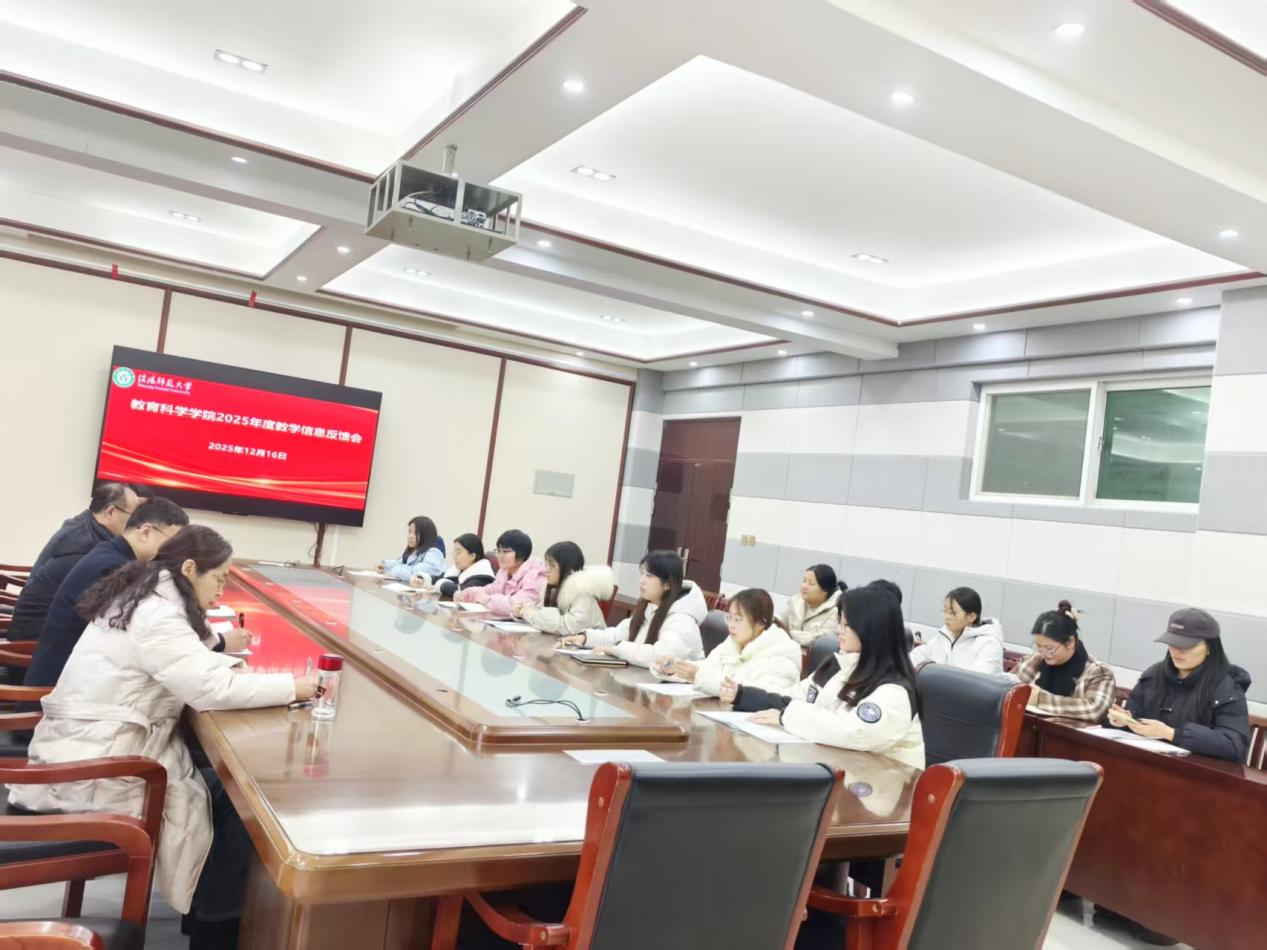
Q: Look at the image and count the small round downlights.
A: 14